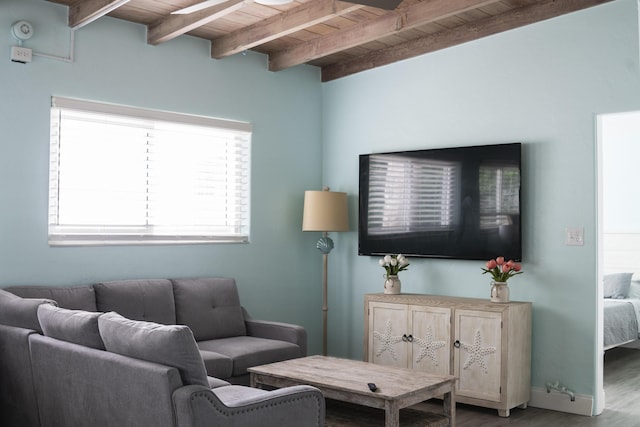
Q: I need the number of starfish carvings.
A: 3